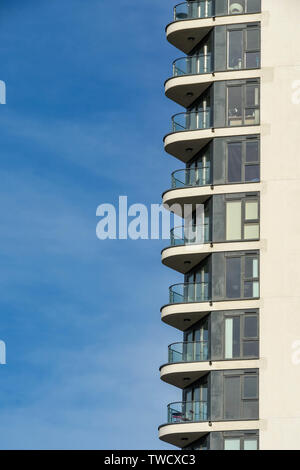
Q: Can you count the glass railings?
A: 8